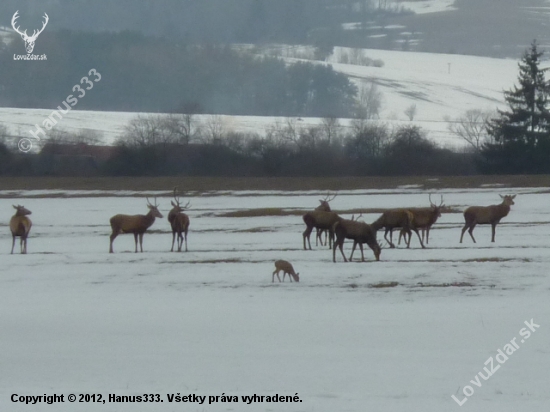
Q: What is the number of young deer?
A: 1